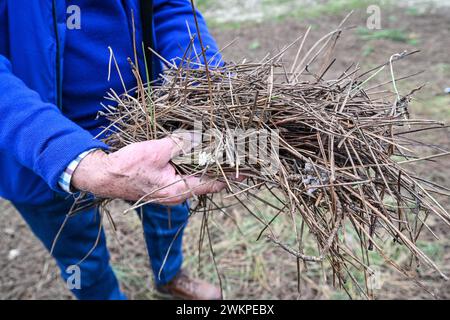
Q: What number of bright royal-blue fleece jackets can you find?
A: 1